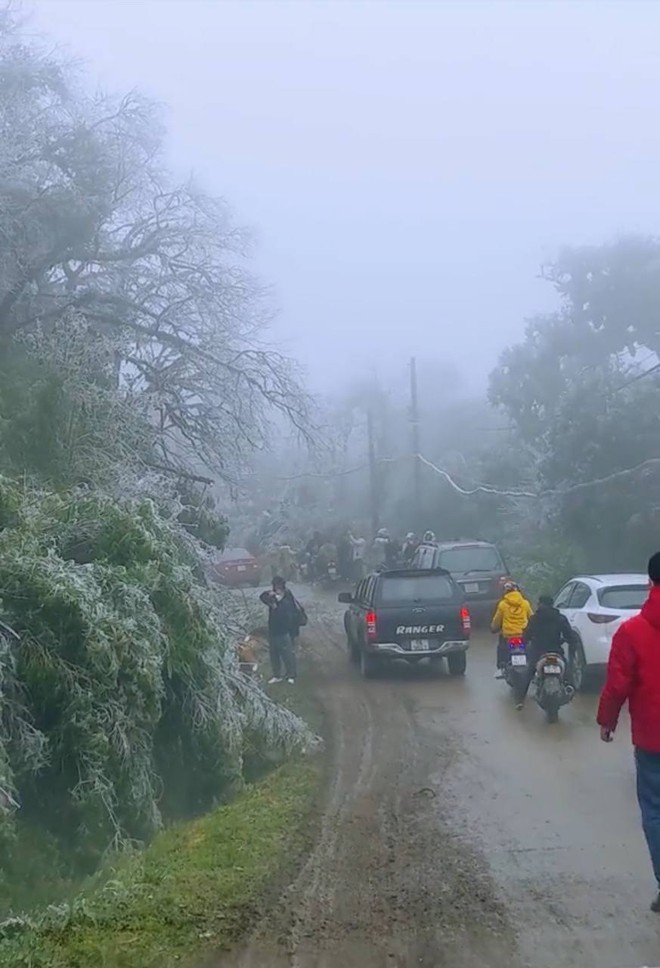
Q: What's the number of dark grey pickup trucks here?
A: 1